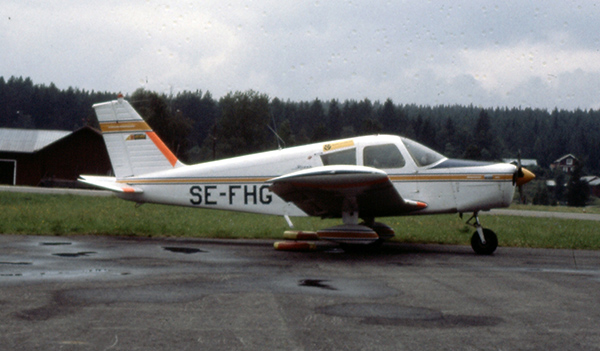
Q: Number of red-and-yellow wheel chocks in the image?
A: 2